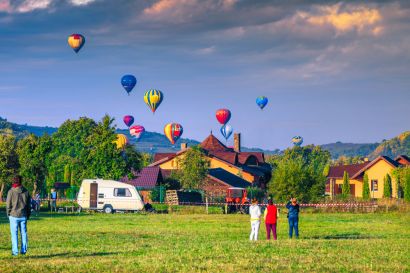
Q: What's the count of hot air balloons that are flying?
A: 11